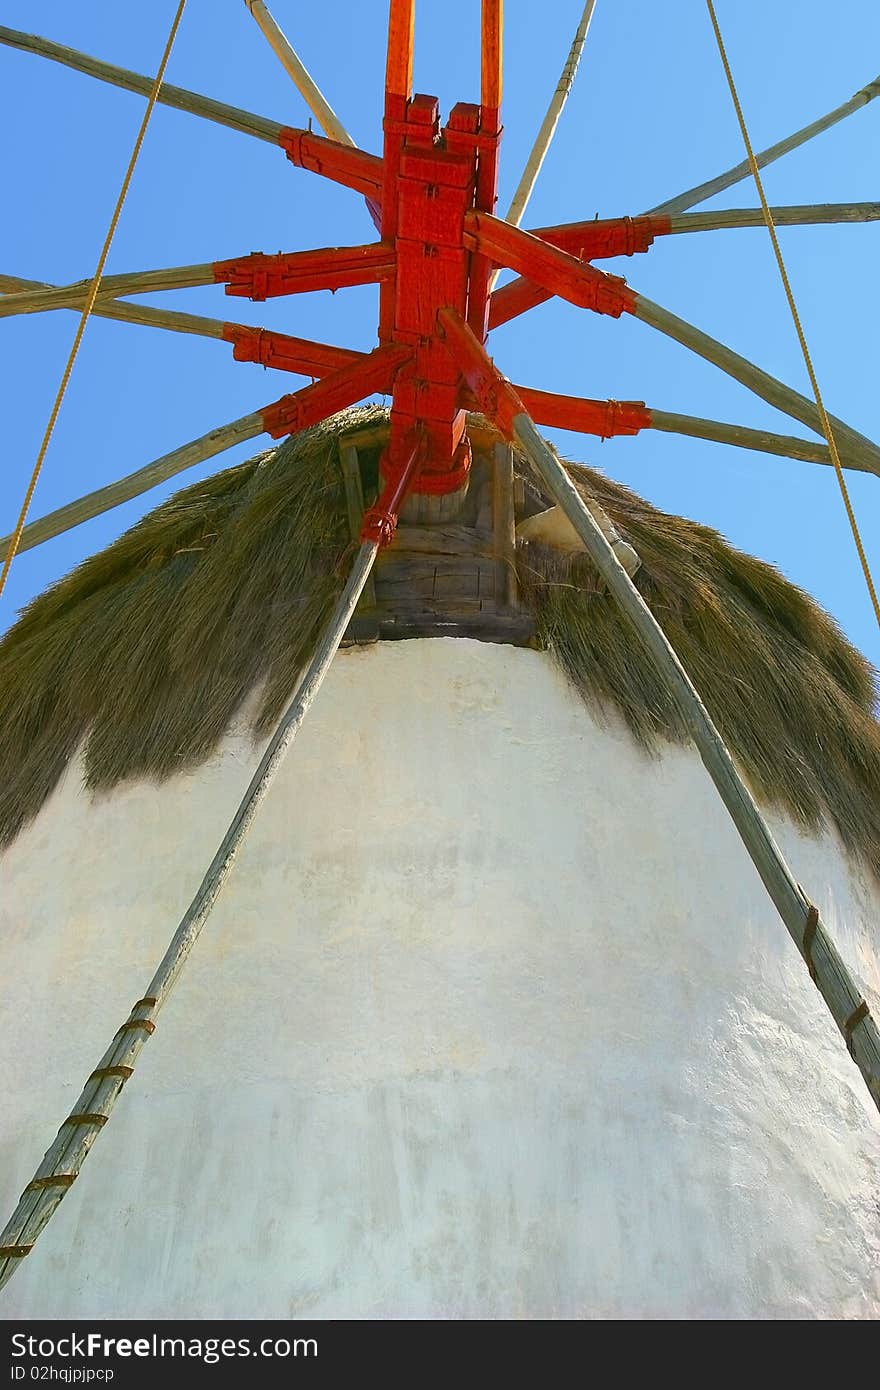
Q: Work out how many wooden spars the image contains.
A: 12